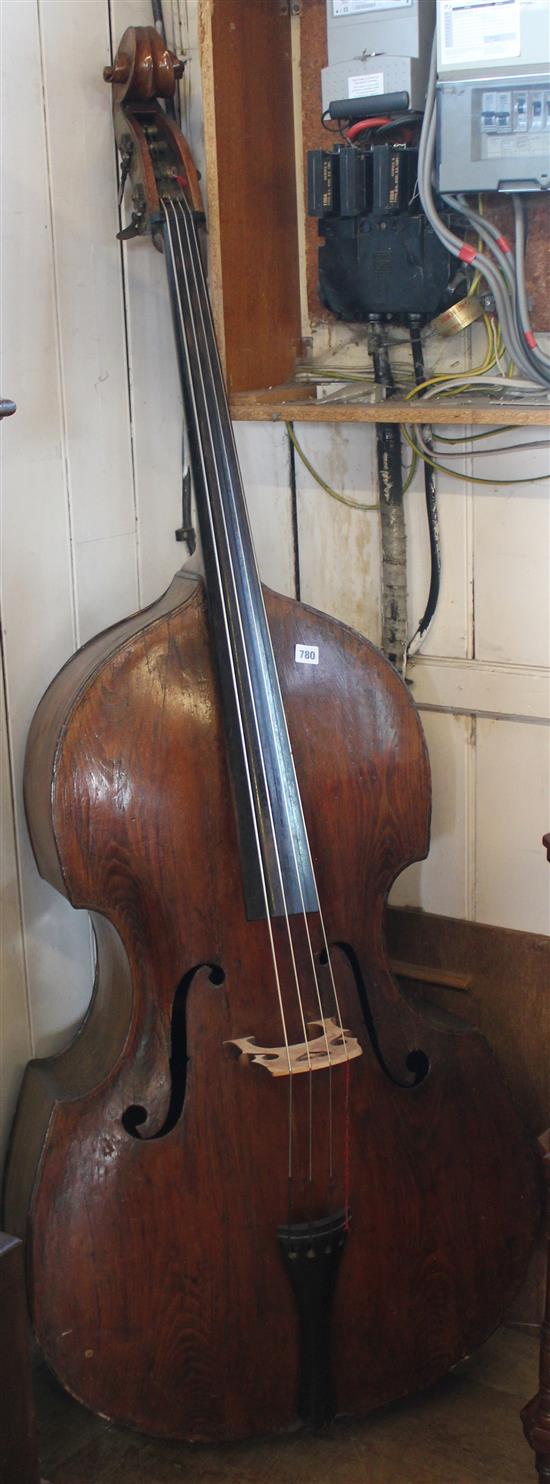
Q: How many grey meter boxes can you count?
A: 2